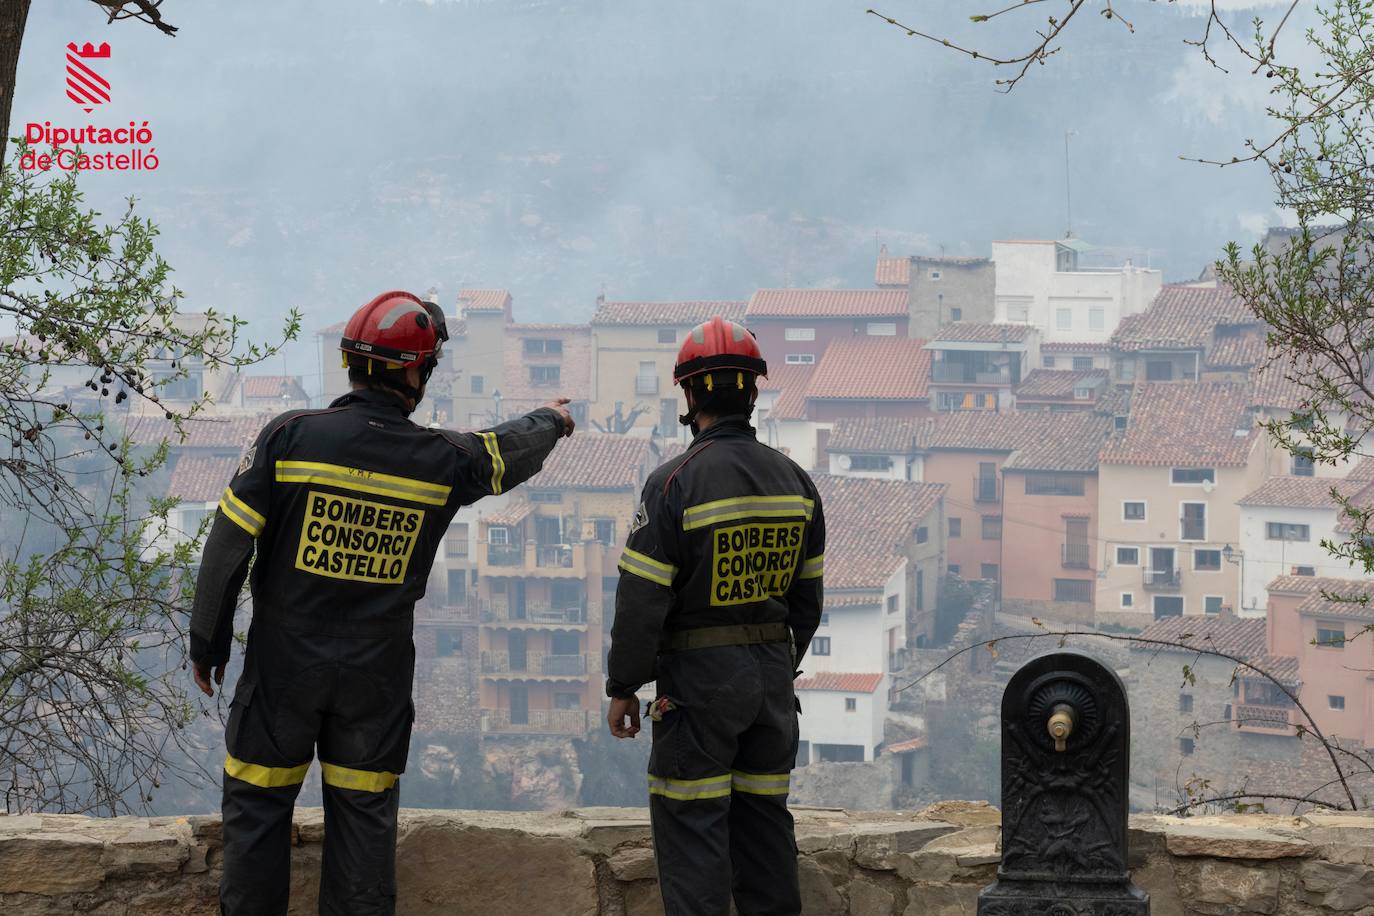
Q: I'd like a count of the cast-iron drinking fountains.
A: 1